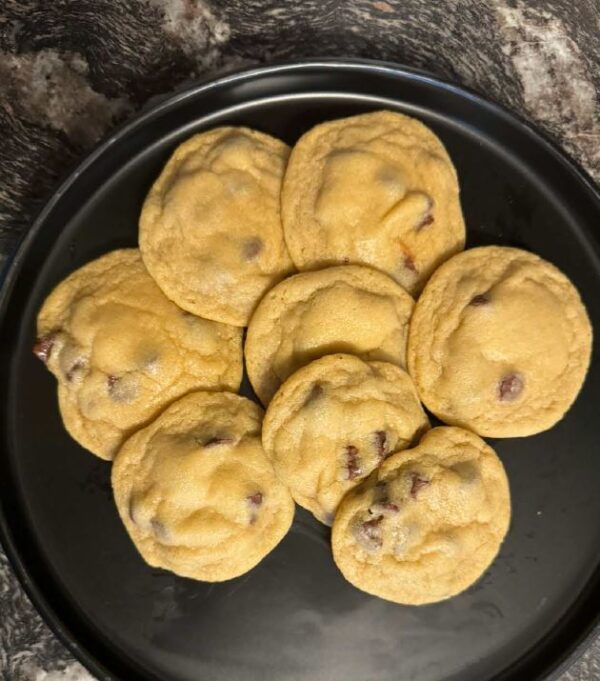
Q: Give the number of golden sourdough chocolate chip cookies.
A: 8